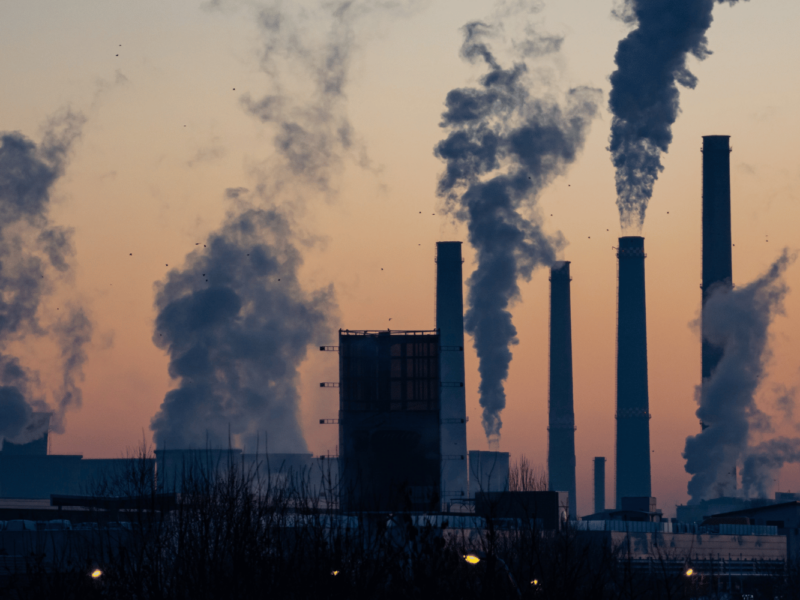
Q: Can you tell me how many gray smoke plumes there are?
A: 5